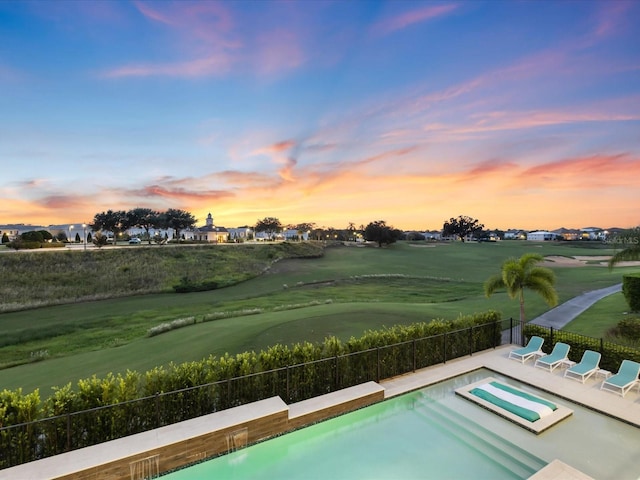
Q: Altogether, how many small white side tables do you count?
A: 3